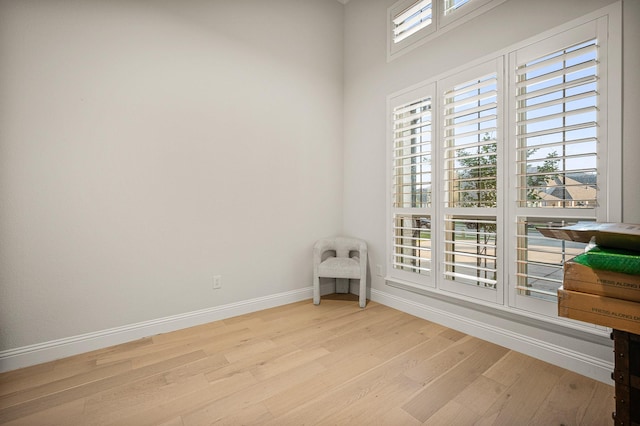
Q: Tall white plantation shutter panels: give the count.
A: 3